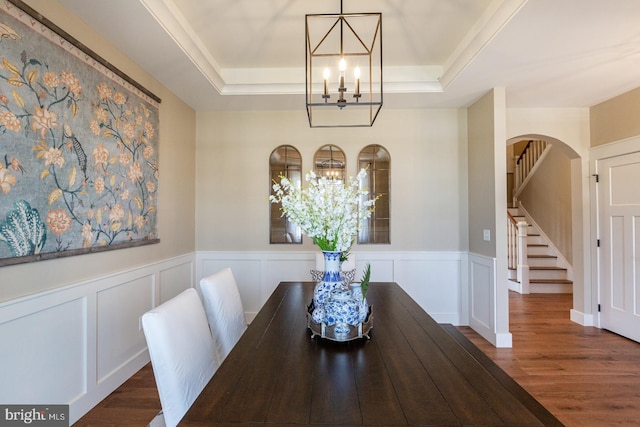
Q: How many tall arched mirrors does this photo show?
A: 3